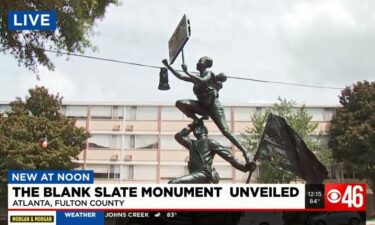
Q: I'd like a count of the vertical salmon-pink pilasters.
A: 3